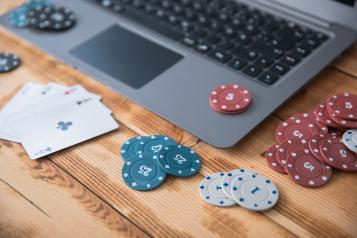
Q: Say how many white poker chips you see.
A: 4